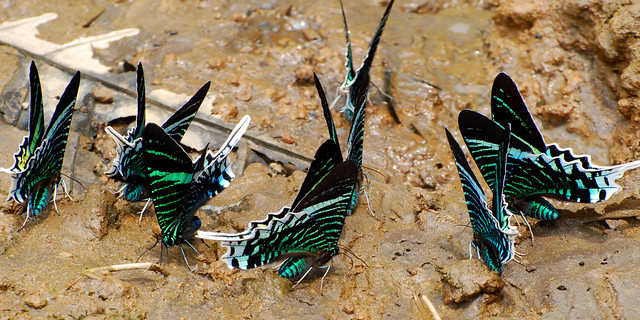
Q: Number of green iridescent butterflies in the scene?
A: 8